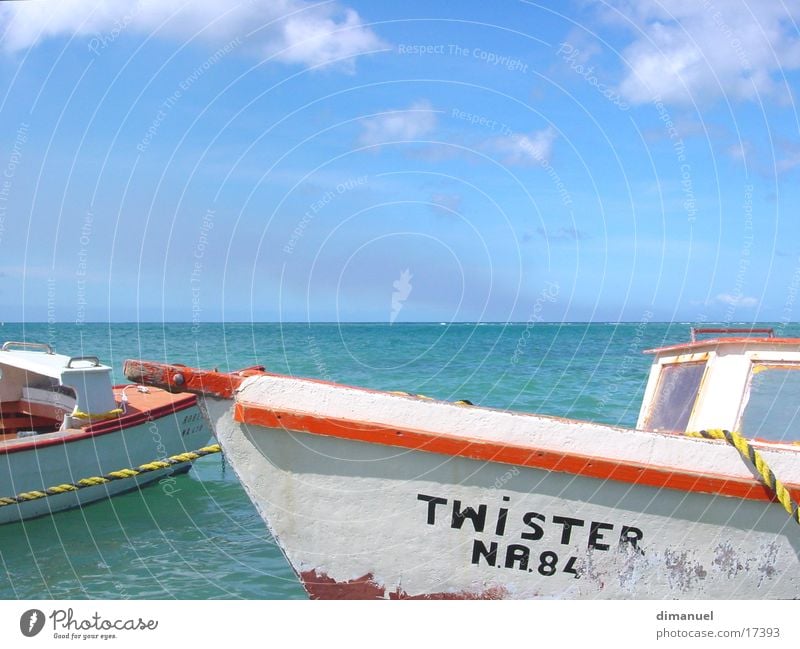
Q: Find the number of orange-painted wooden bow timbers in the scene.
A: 1